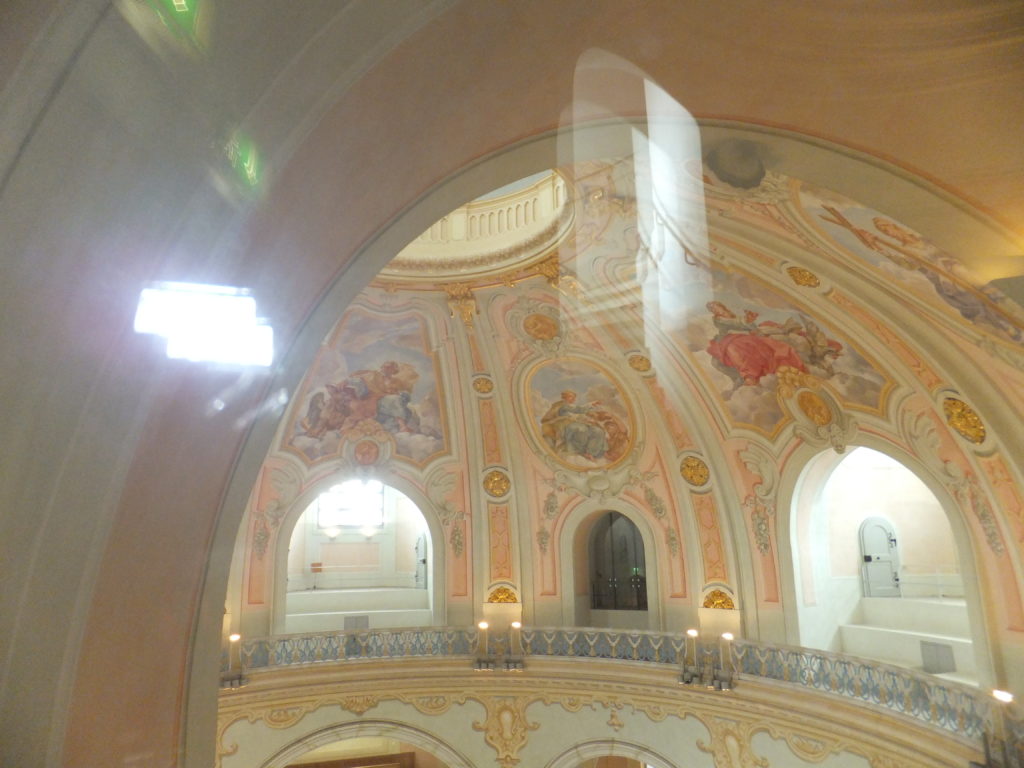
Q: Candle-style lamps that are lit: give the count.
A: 6